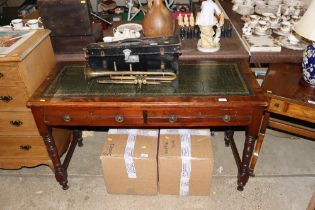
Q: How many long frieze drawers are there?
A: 2